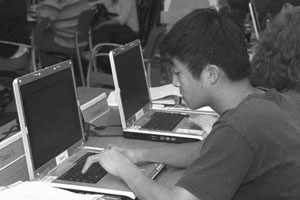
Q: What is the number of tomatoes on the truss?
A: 0